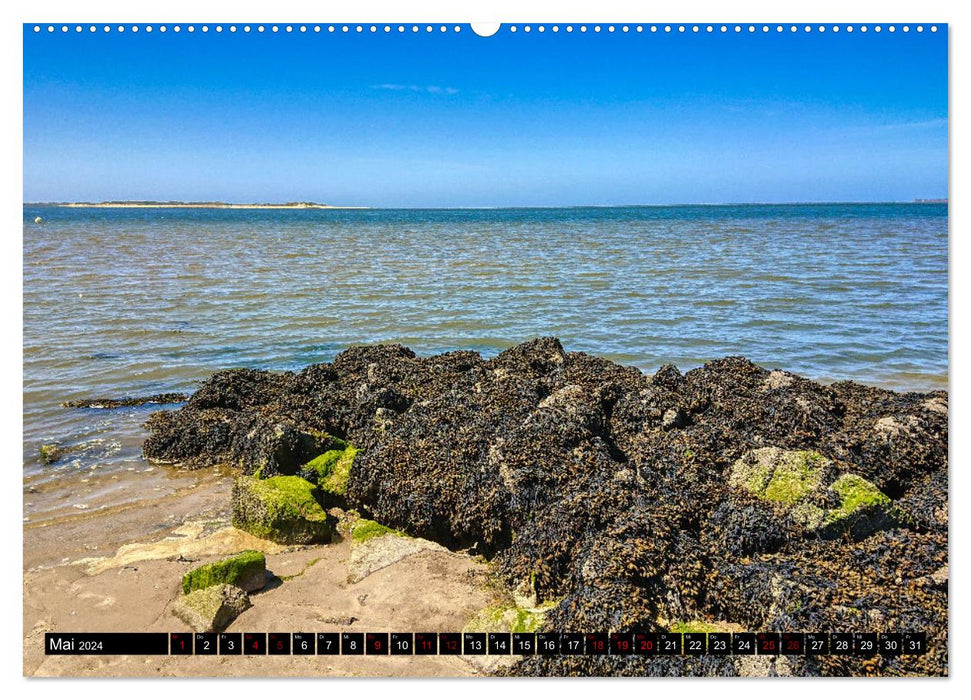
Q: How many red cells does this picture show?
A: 11